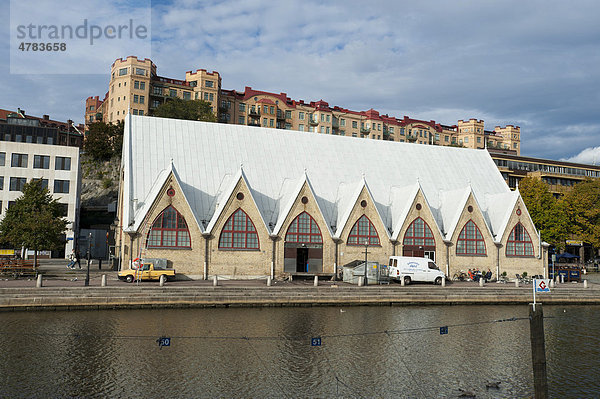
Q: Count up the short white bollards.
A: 13